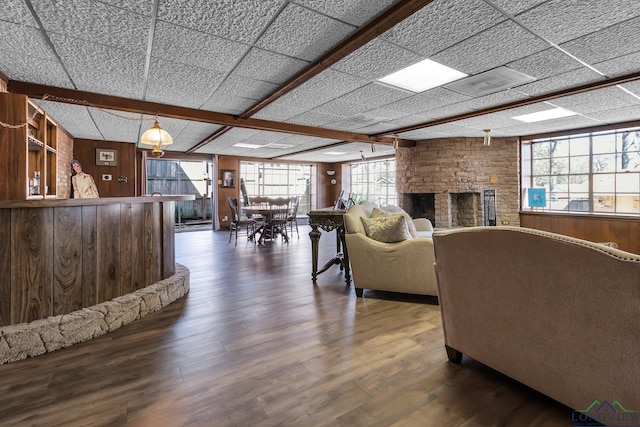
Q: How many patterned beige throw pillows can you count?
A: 1